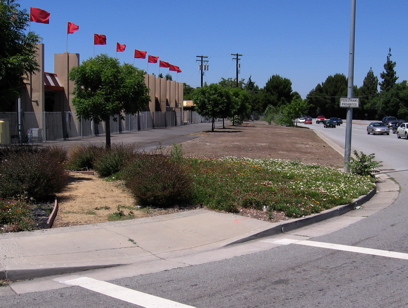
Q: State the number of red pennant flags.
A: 9